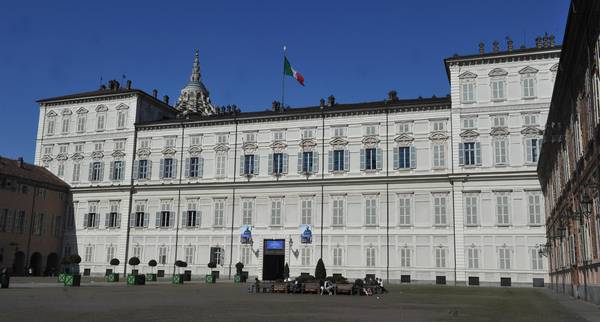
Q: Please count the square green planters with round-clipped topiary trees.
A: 8